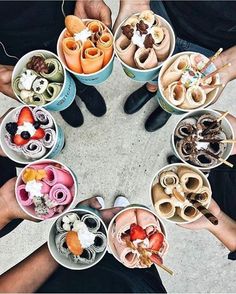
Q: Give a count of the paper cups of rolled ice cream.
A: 10